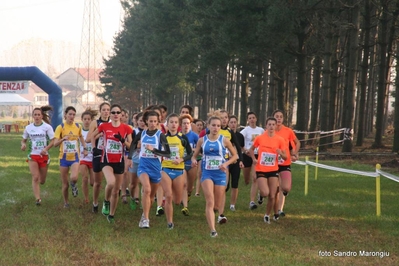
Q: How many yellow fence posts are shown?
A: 3